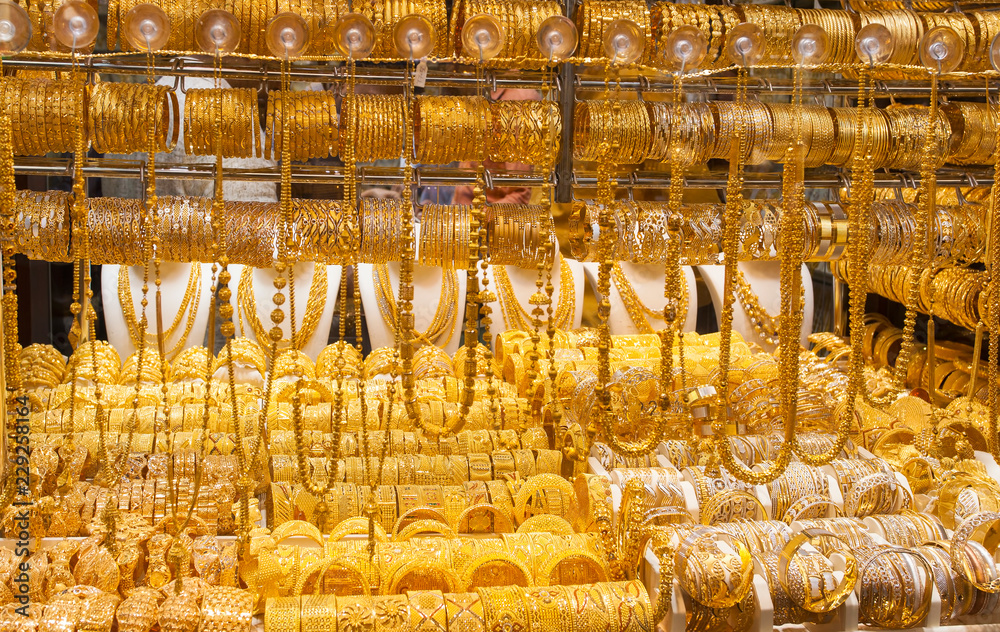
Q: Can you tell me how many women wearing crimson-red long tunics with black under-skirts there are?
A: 0